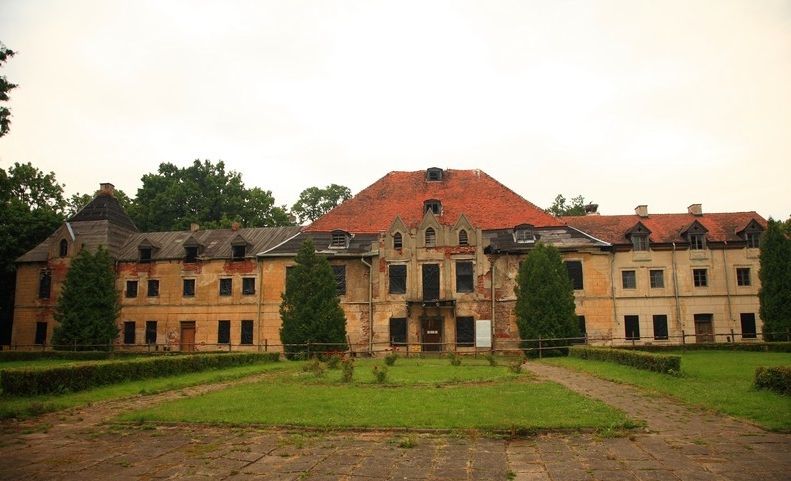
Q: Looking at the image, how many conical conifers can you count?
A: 4